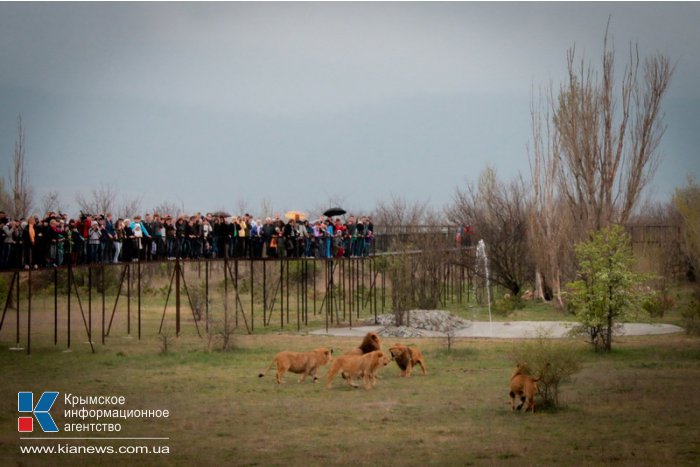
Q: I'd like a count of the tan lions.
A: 5